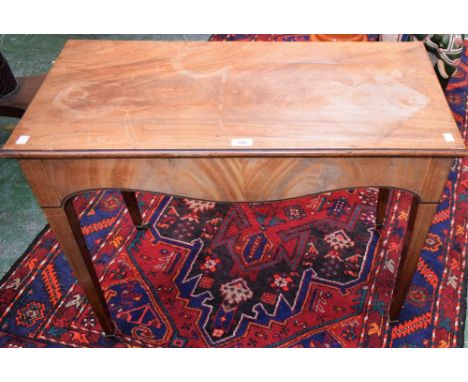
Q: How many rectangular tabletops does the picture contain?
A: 1